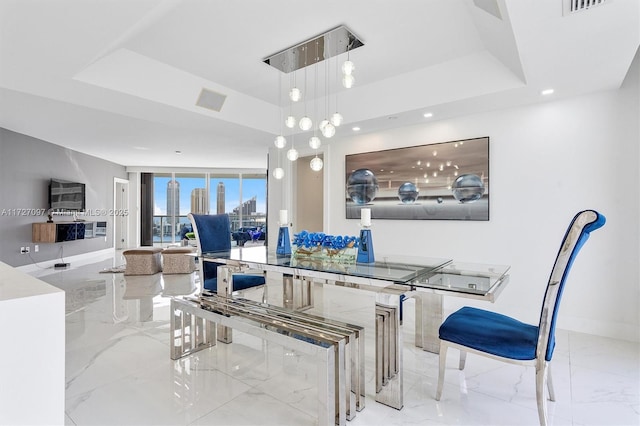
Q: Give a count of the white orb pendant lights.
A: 13